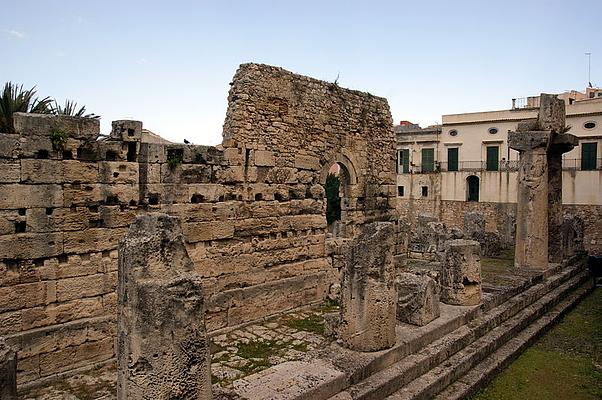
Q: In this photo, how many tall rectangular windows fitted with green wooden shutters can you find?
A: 5